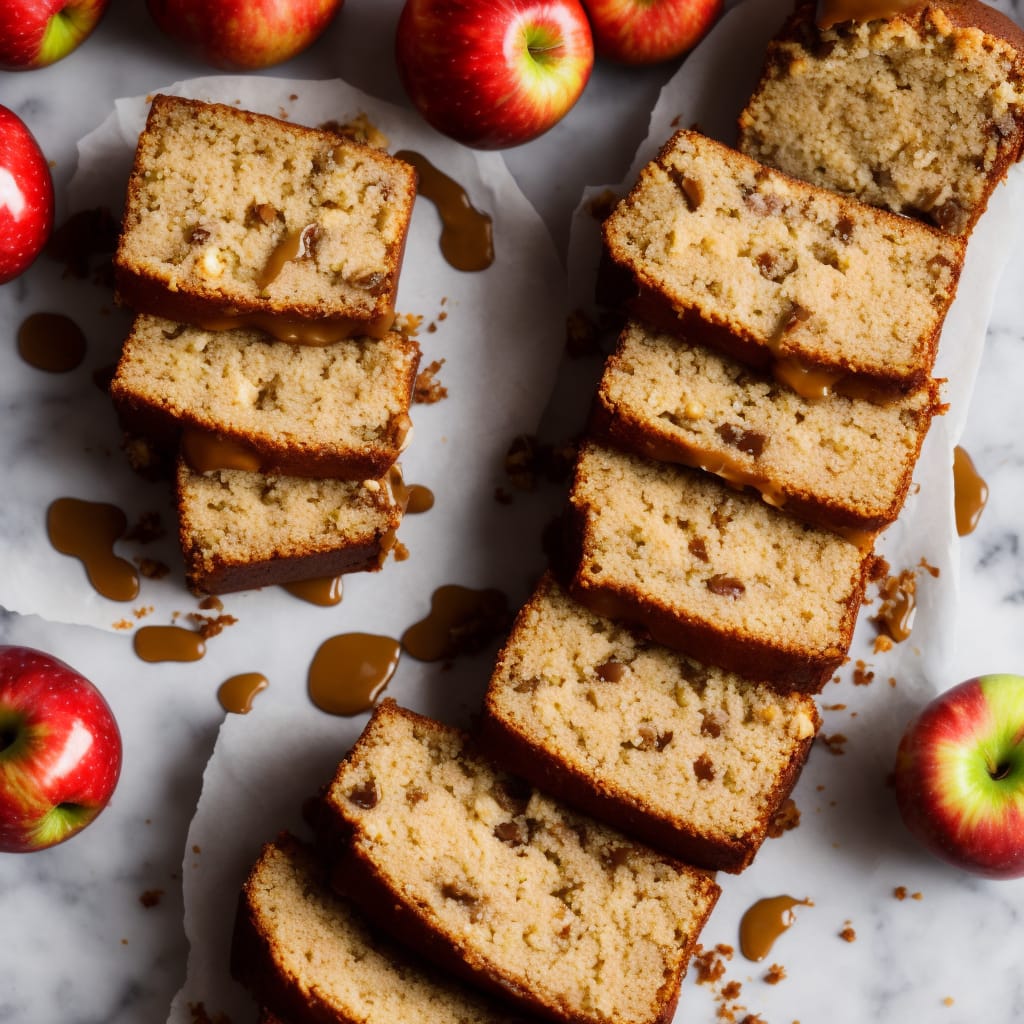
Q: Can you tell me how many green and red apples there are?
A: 7